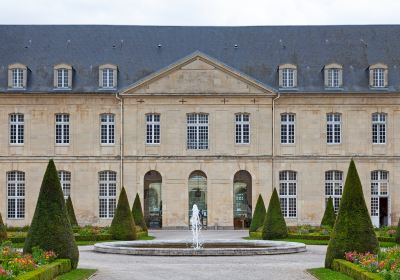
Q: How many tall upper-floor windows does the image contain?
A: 9